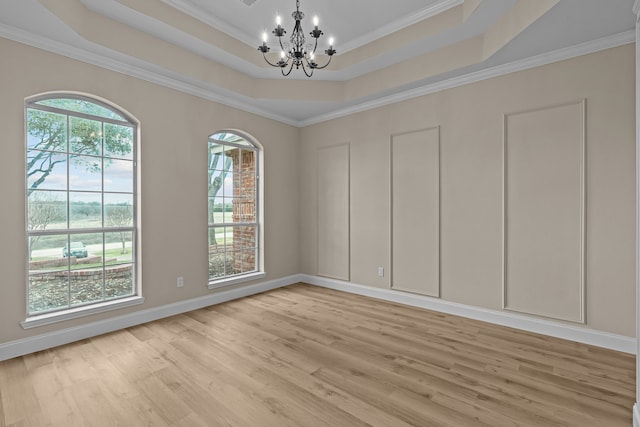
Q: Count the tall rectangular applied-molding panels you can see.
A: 3